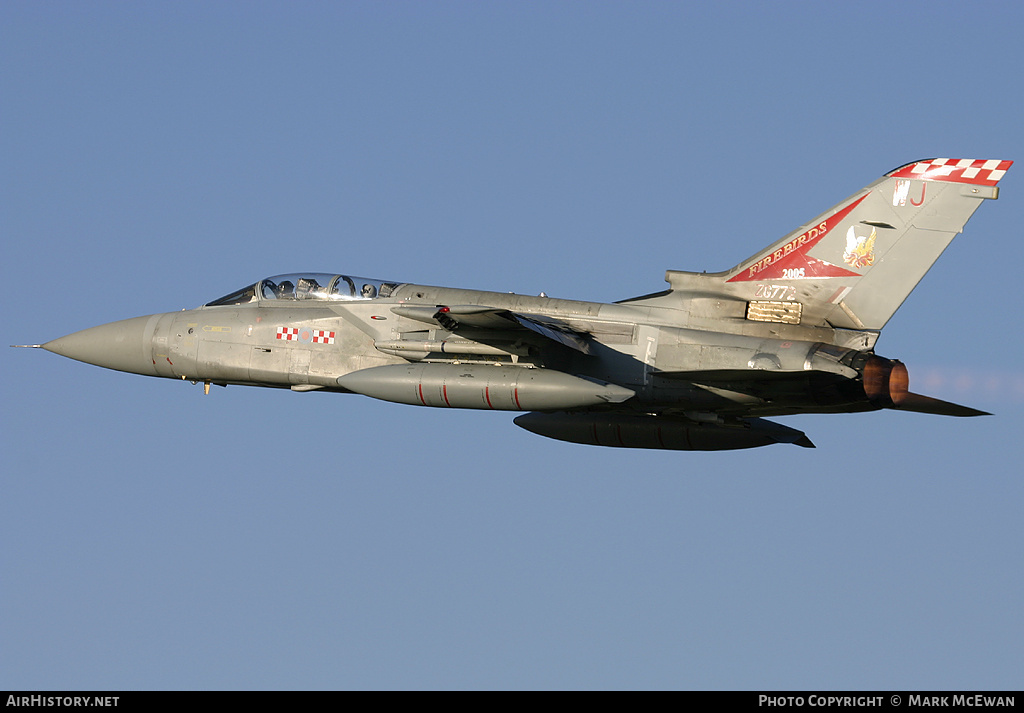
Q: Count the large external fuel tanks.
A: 2